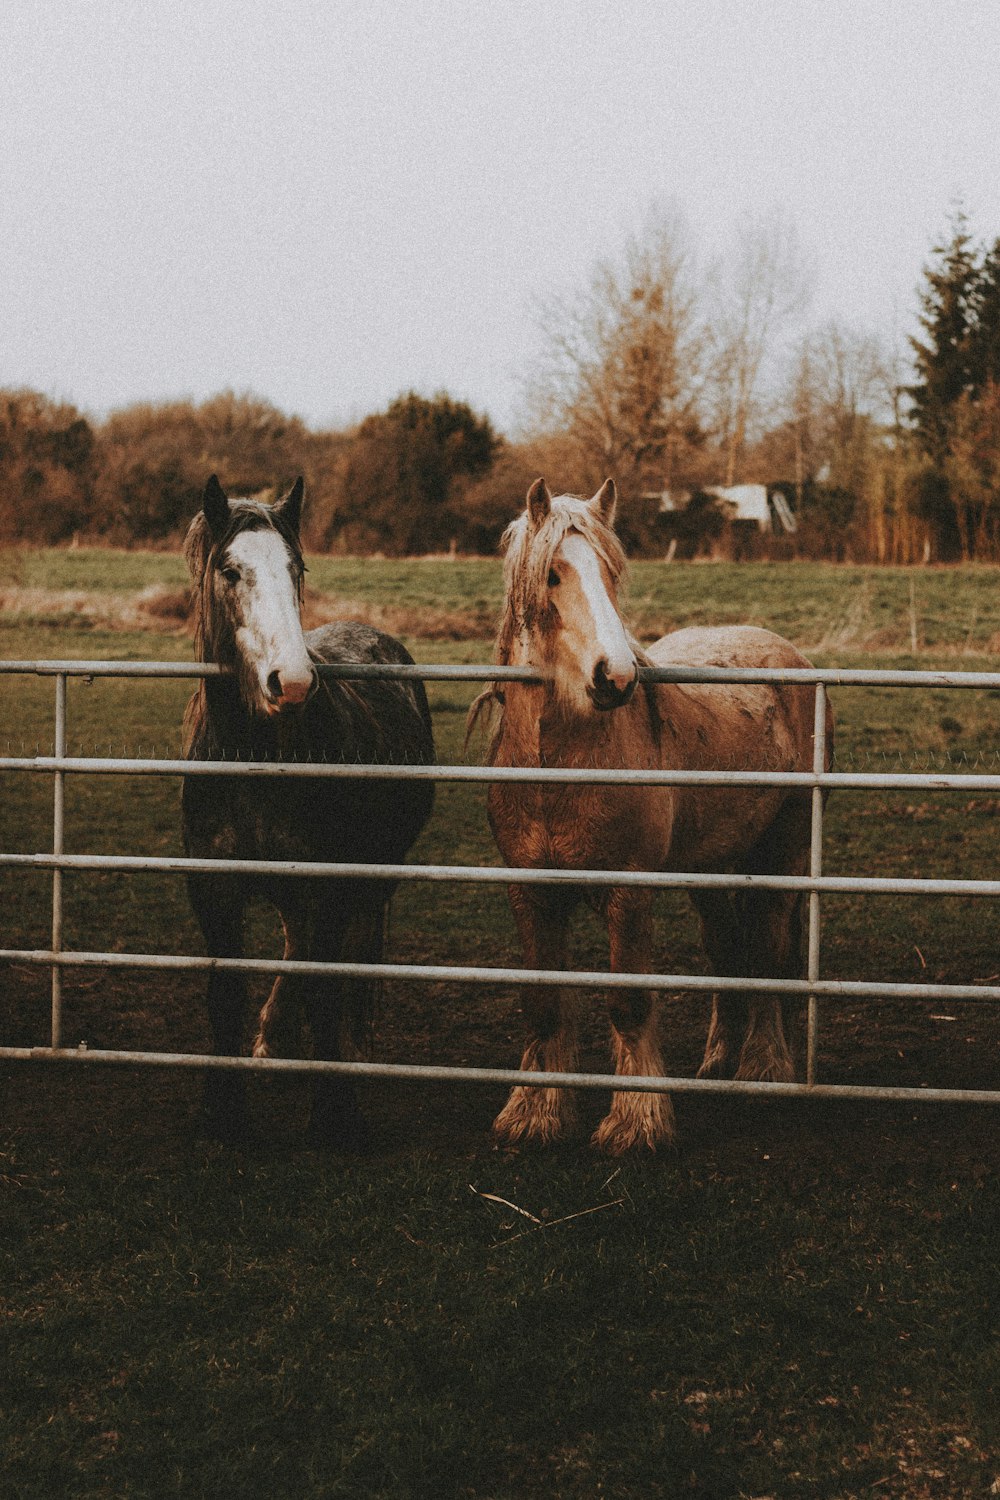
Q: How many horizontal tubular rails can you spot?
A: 5